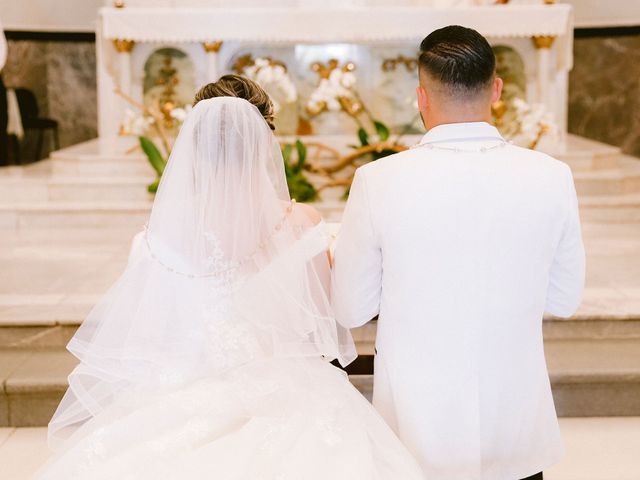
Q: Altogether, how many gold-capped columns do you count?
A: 3